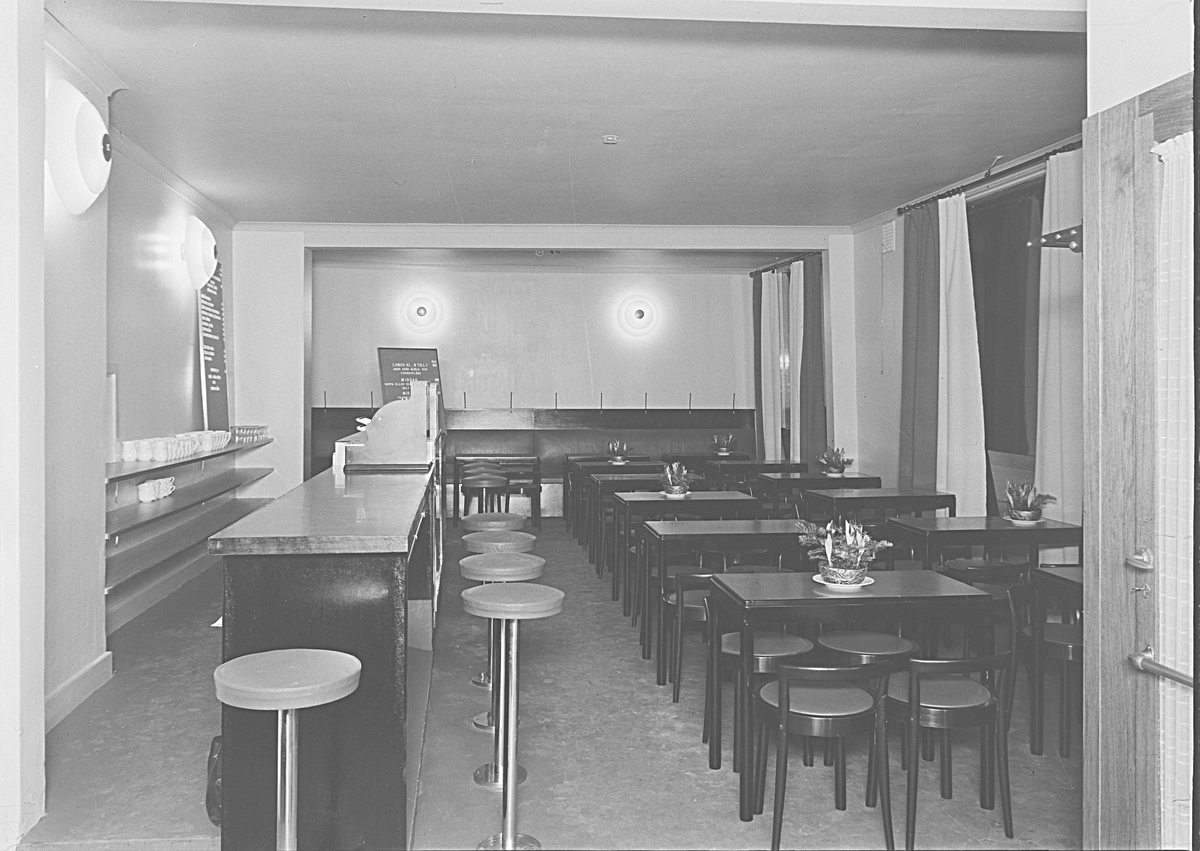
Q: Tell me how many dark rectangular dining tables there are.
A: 13